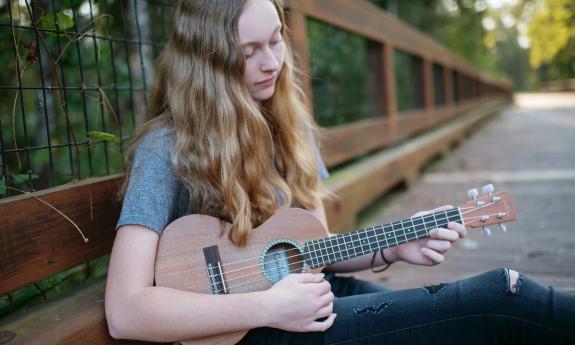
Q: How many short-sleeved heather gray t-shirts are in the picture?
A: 1